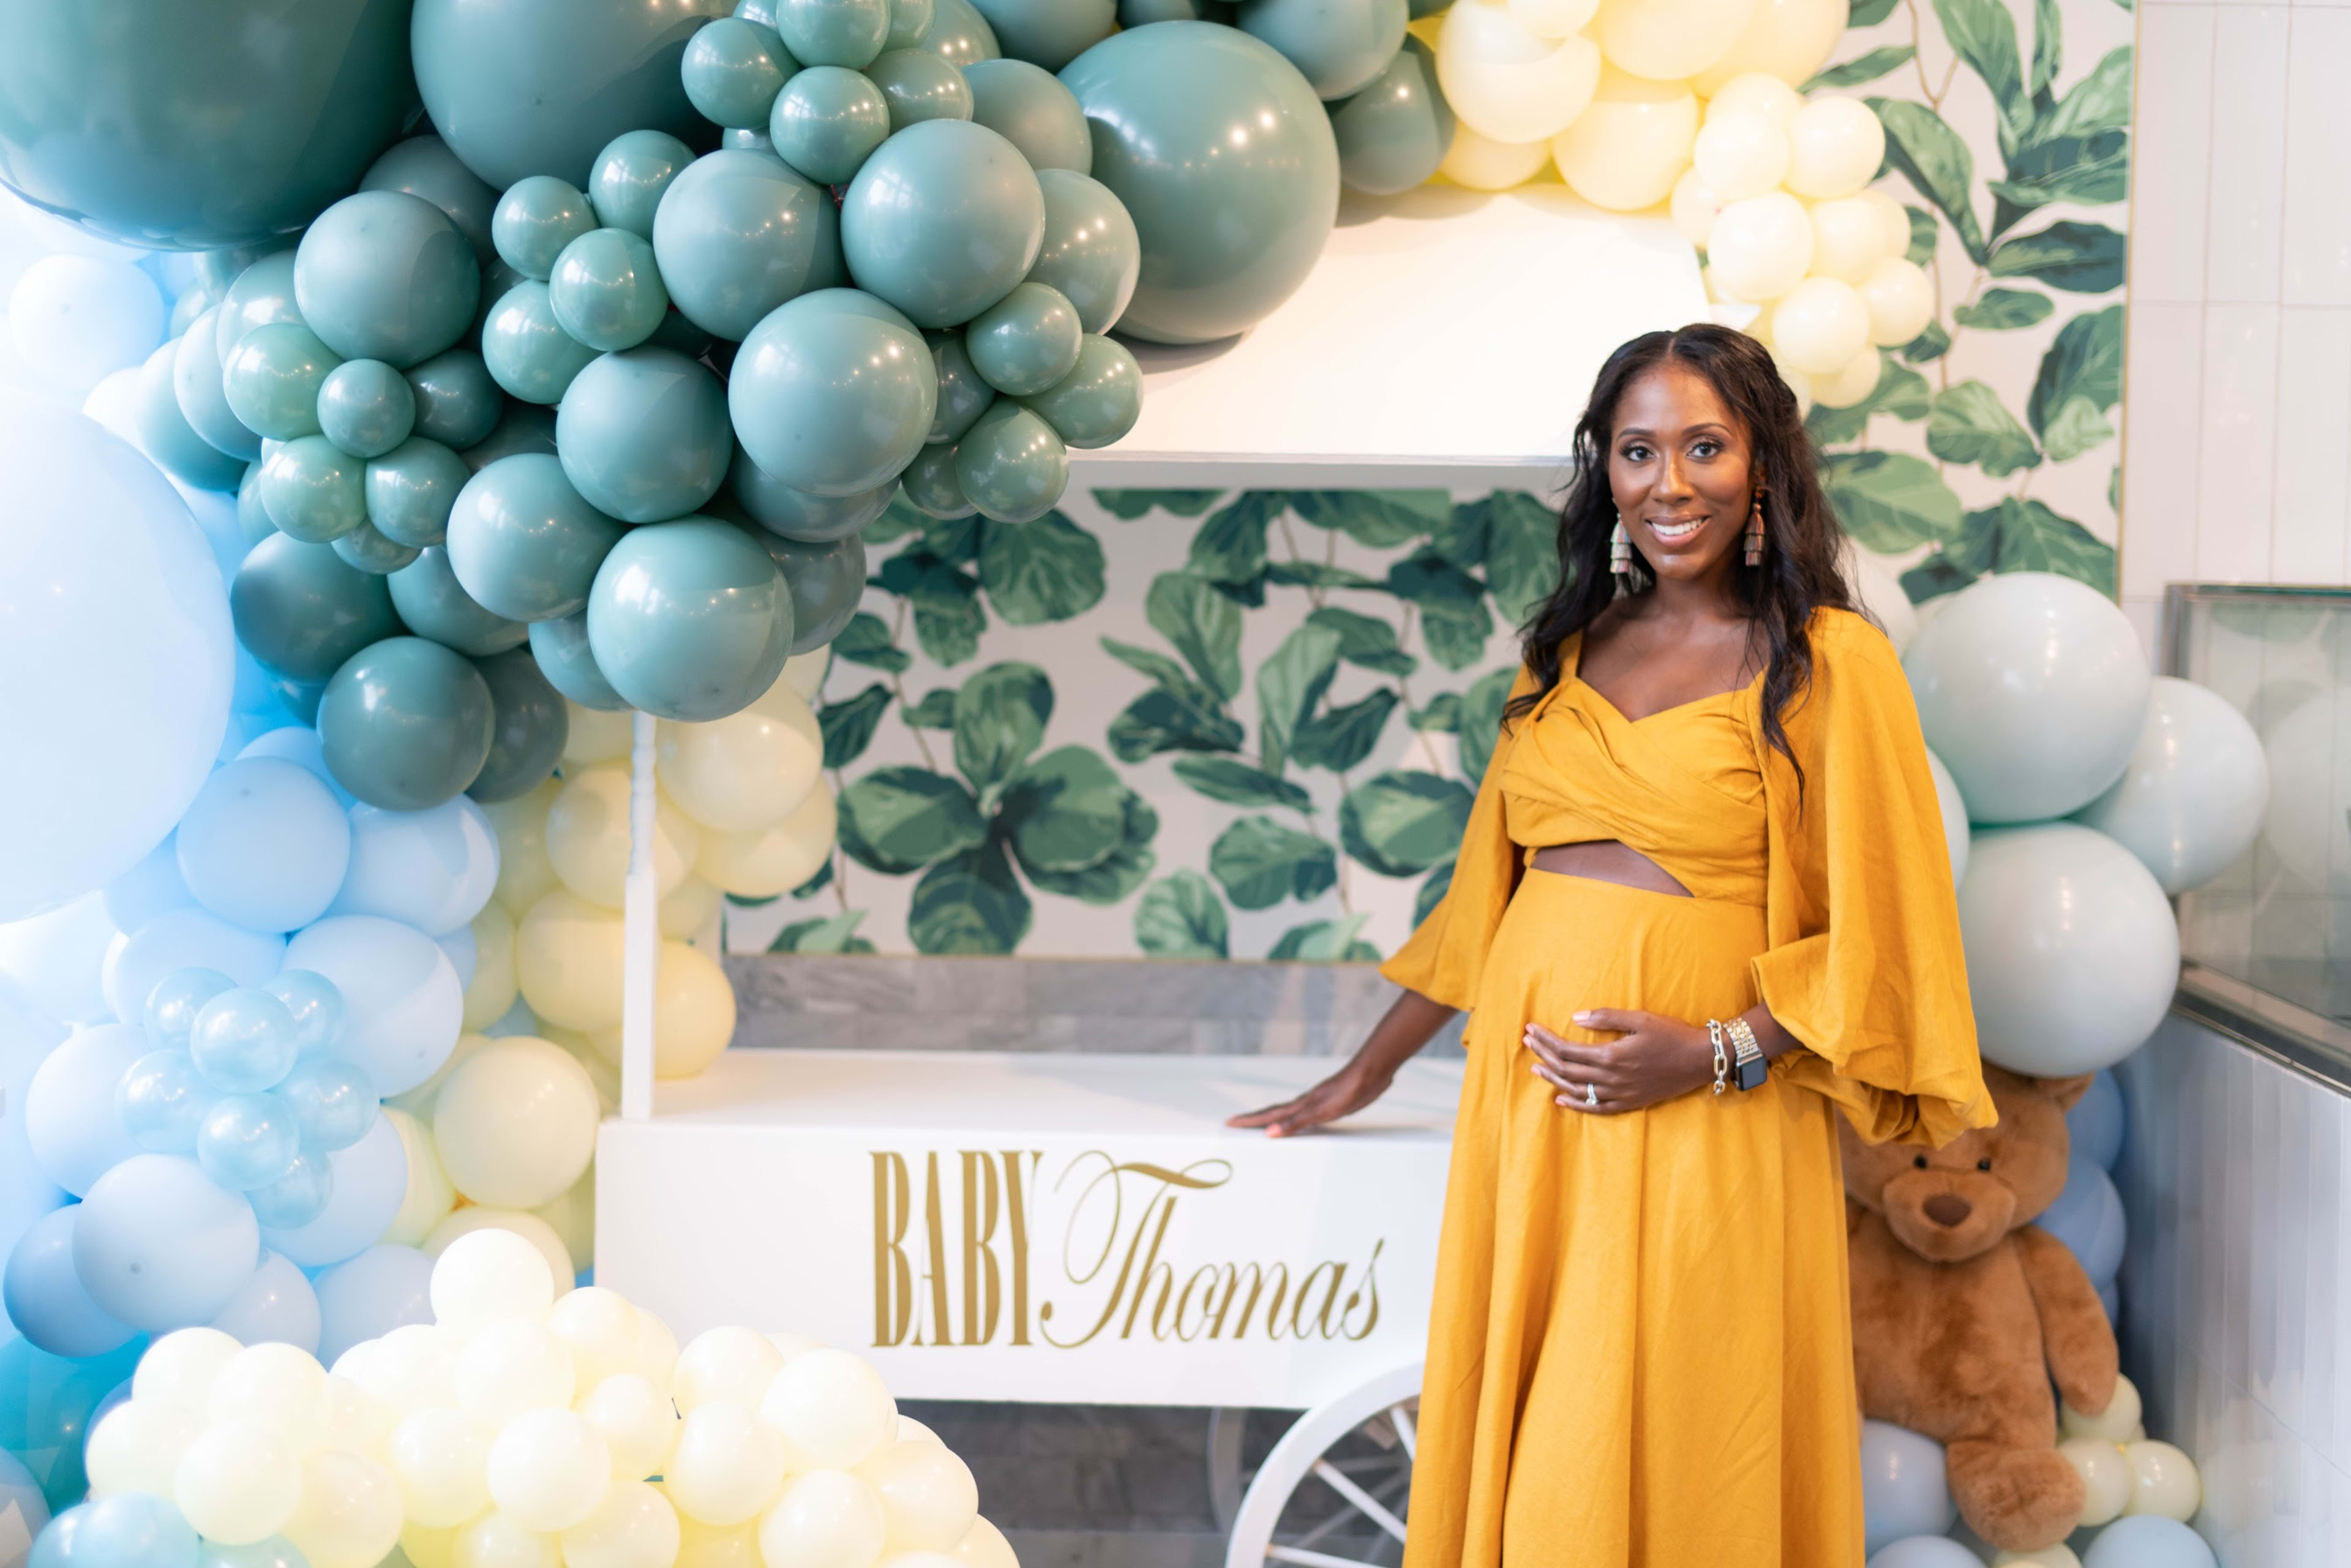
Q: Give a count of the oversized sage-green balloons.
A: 3